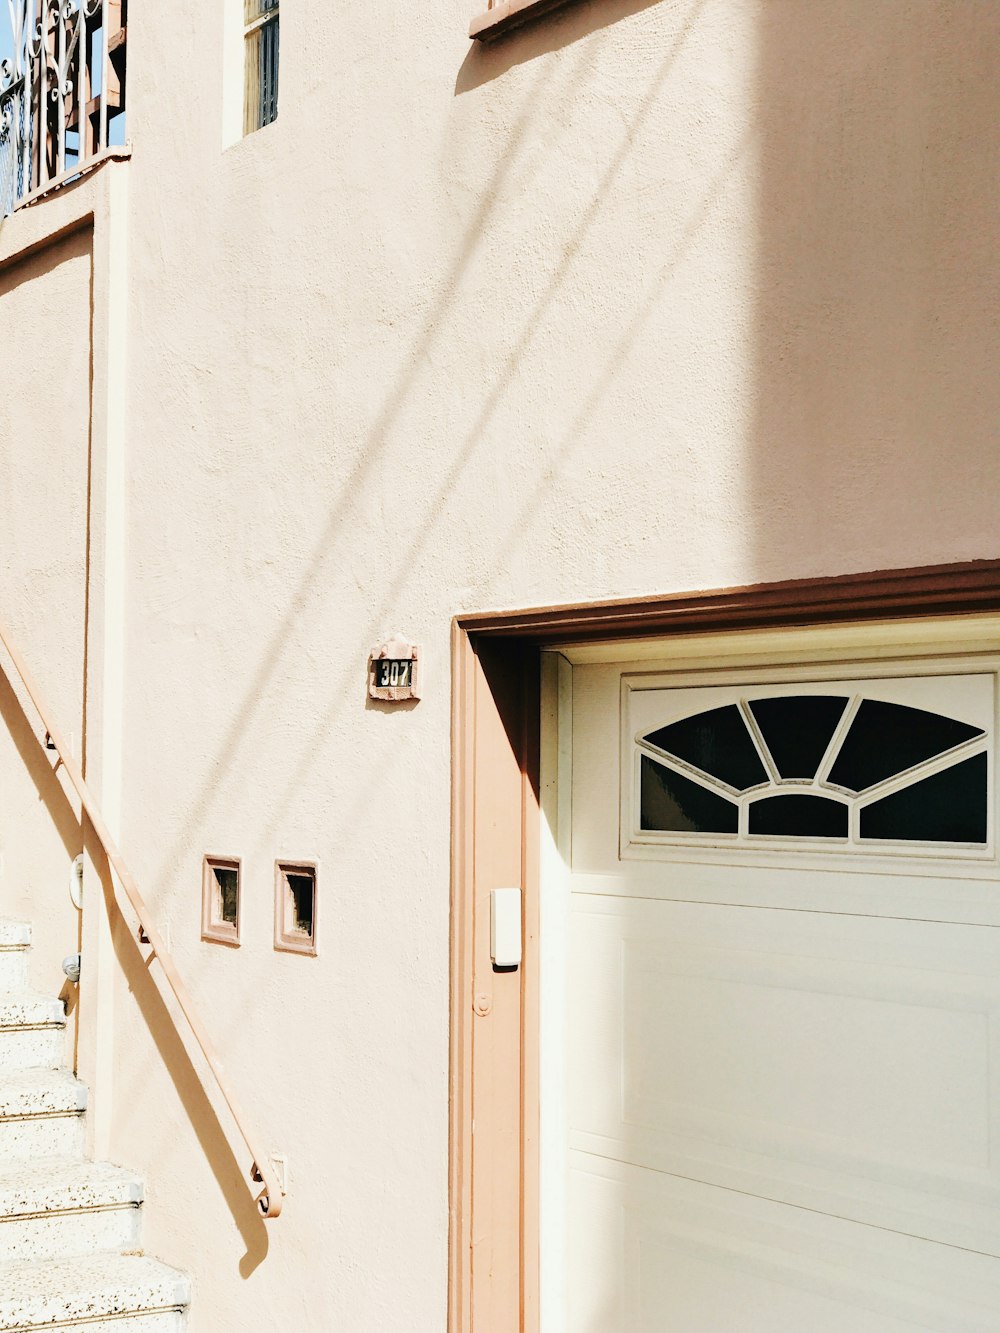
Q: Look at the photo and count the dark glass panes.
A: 6